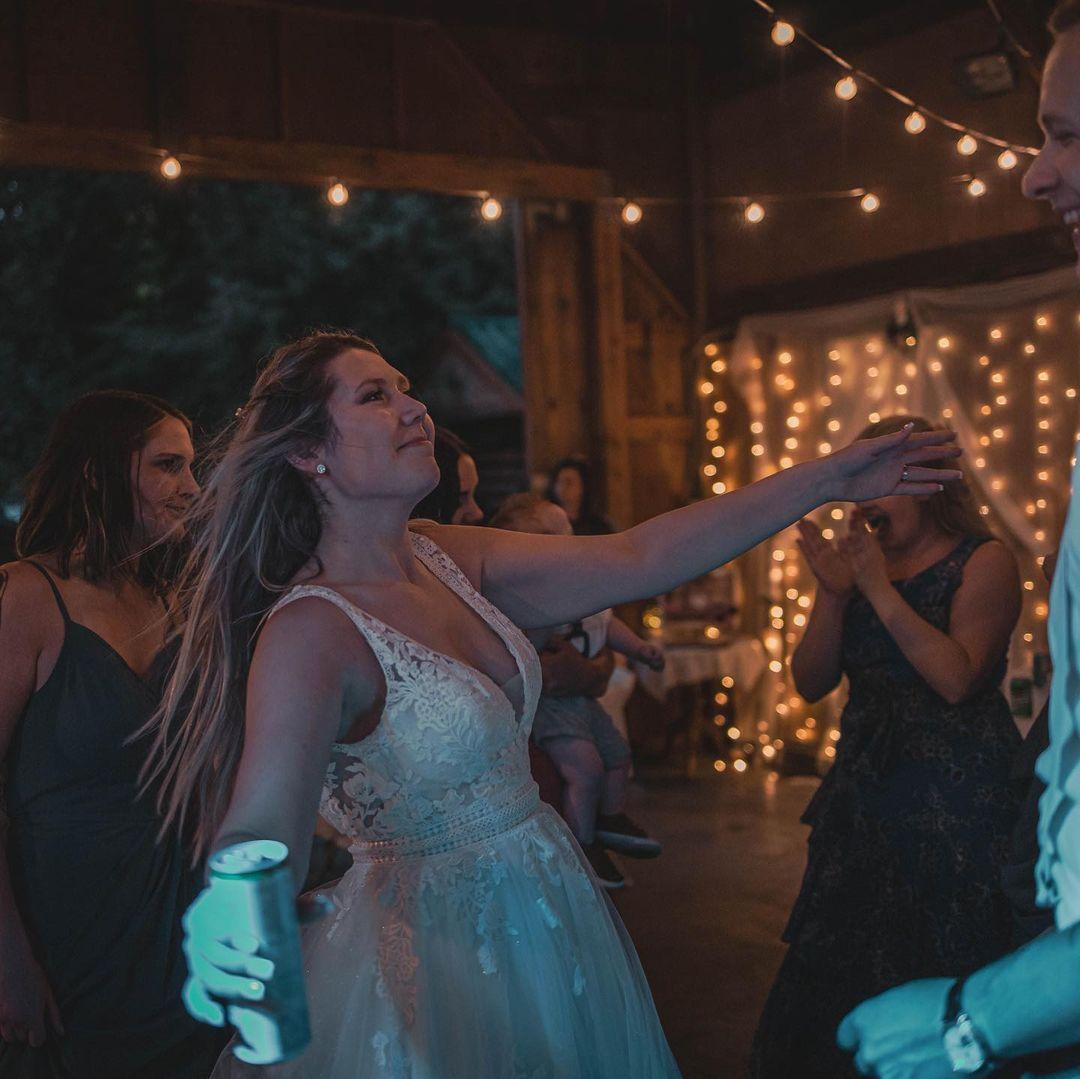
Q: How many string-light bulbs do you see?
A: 12